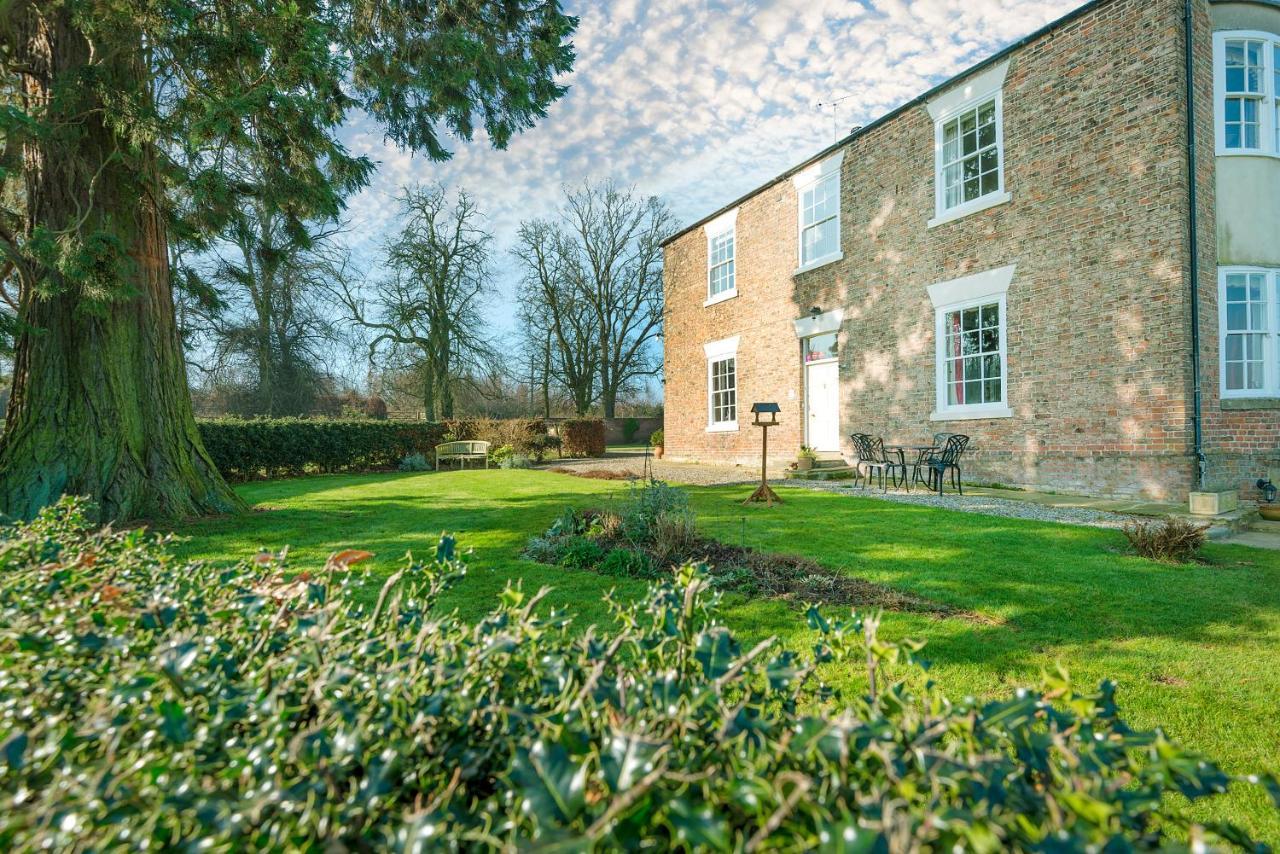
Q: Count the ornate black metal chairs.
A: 4